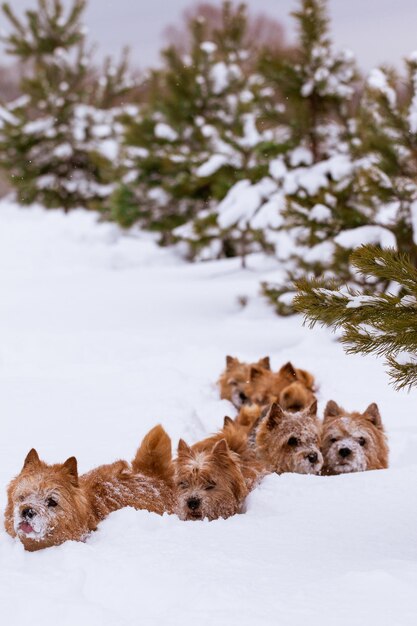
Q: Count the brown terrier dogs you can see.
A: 6